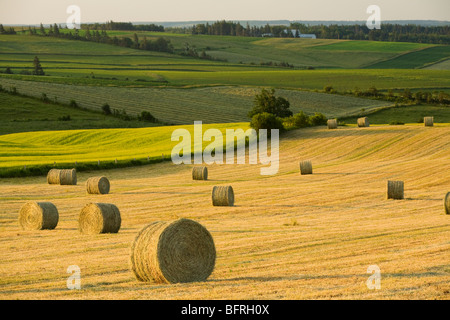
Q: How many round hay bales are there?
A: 14